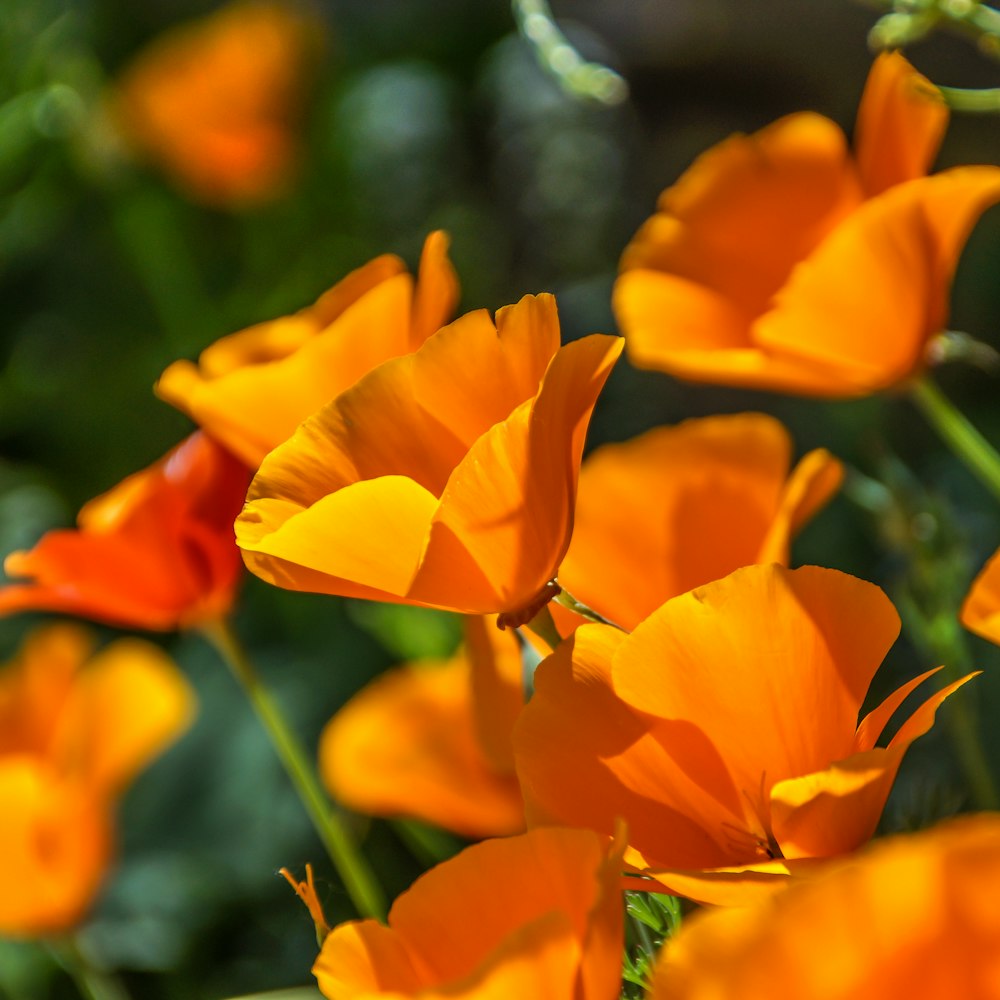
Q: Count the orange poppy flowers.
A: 12